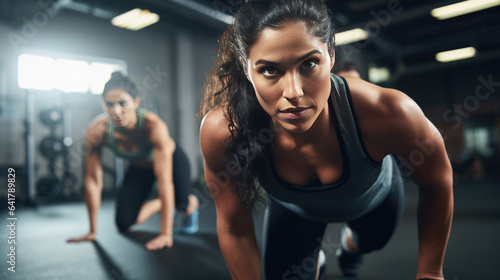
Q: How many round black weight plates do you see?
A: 3